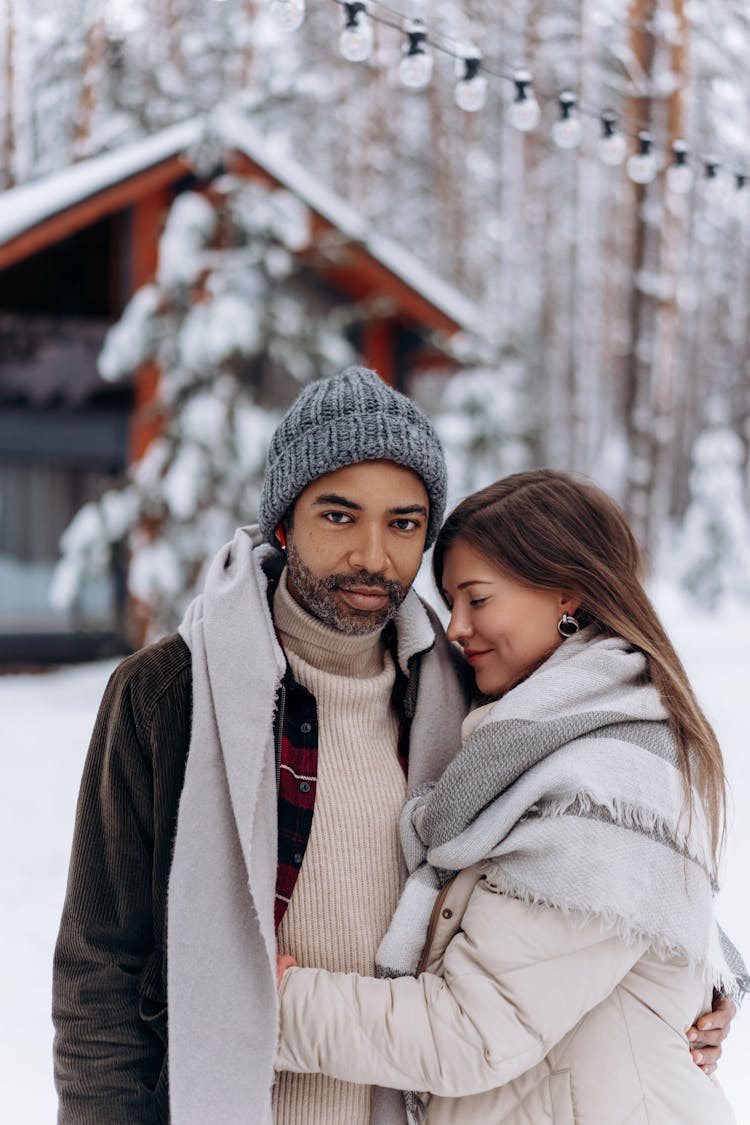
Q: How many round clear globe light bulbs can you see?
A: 11